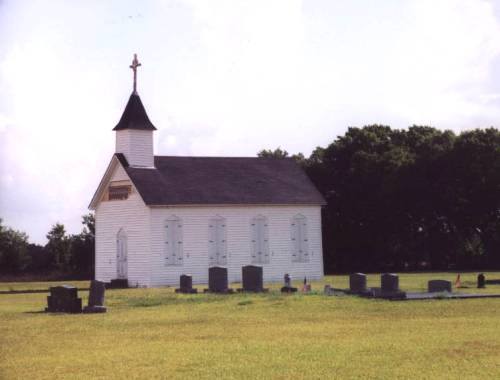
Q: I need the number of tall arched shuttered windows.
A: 4